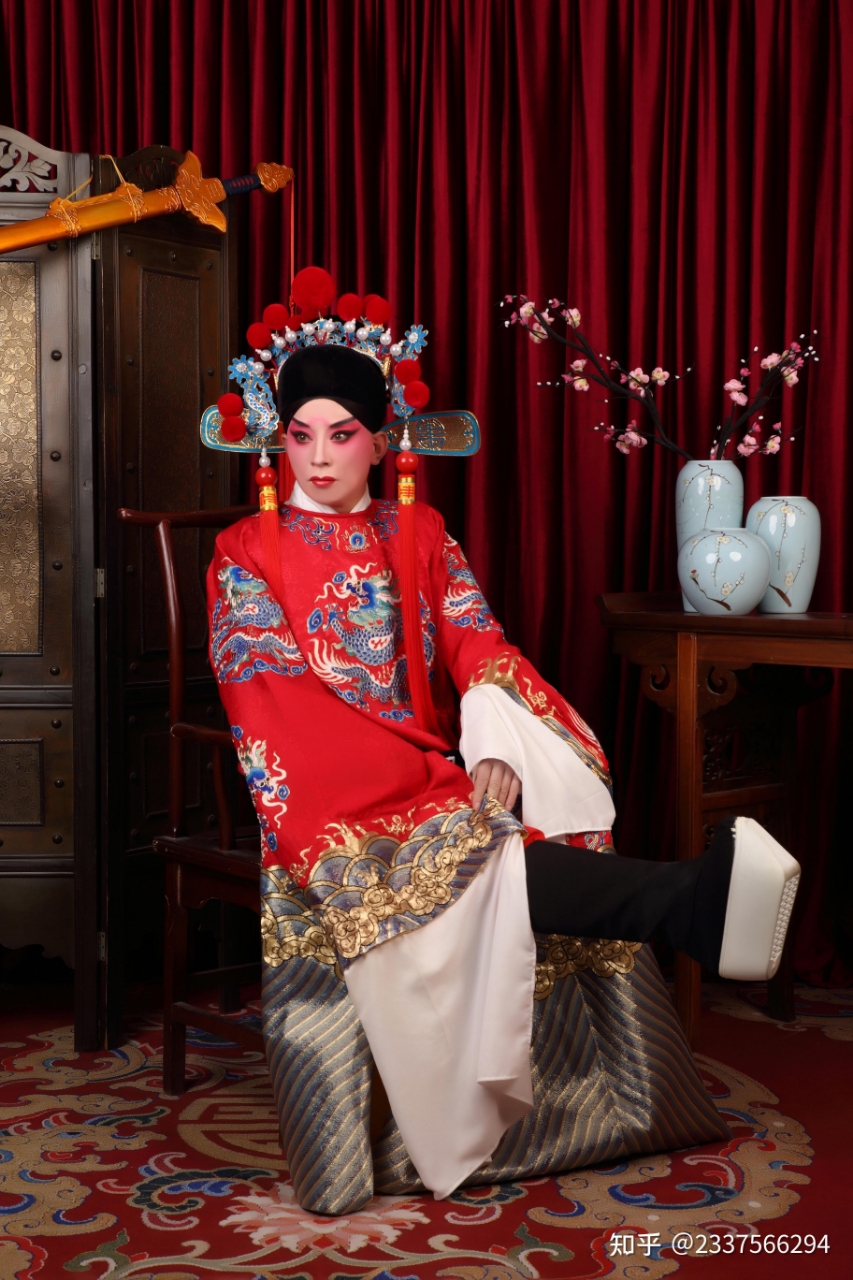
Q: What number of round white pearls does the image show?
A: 12